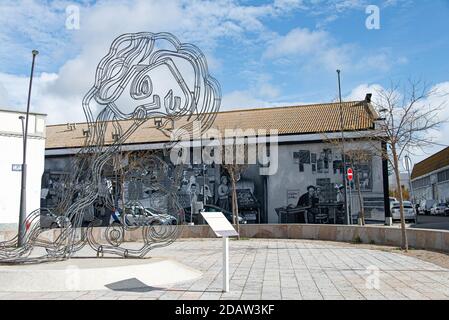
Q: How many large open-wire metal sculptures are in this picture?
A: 1